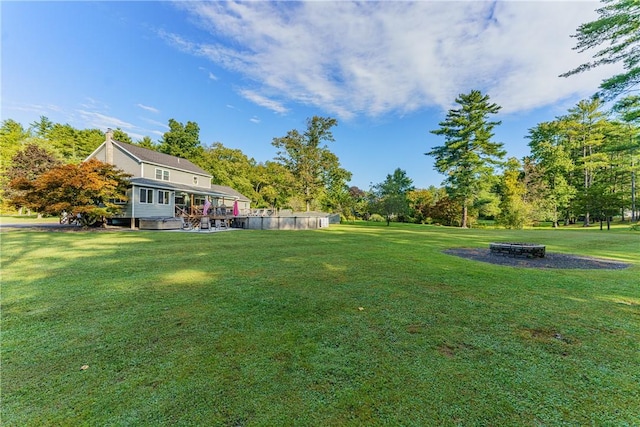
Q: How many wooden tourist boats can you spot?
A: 0